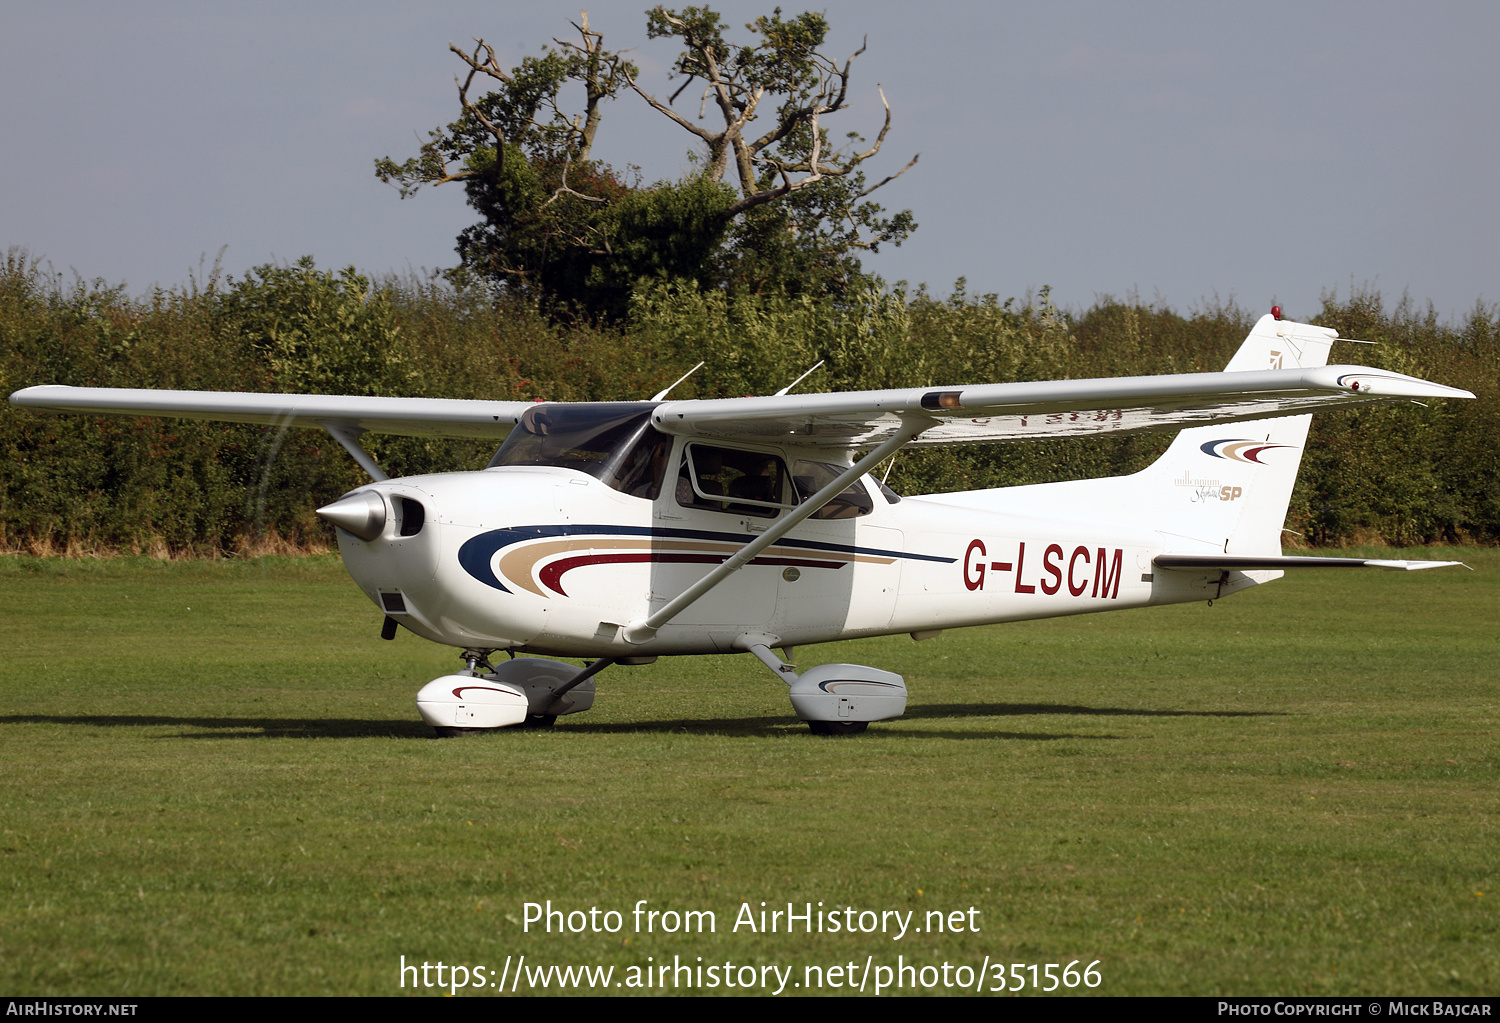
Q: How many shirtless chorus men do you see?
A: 0